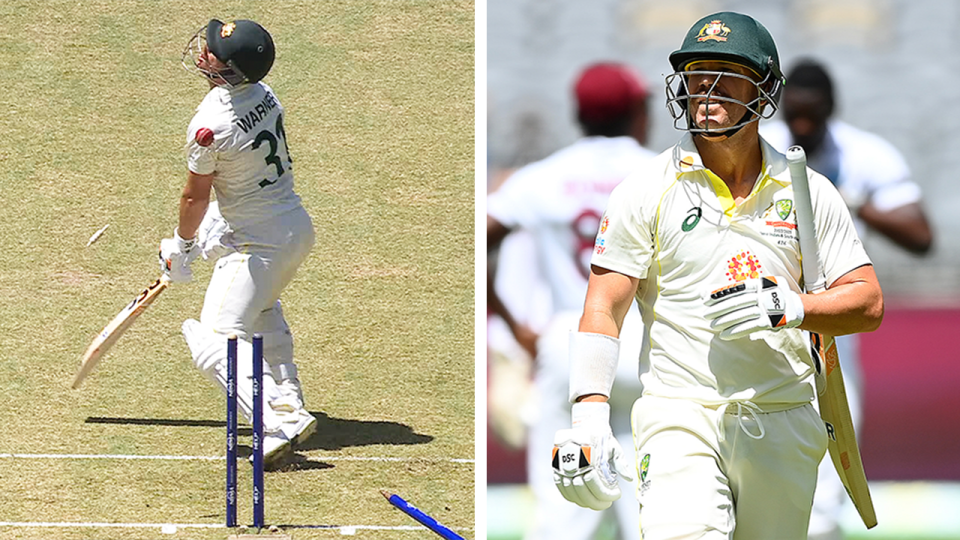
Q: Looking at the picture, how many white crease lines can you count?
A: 2